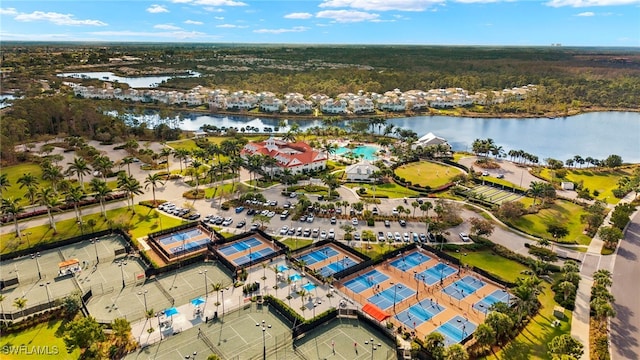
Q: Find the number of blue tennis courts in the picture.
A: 14